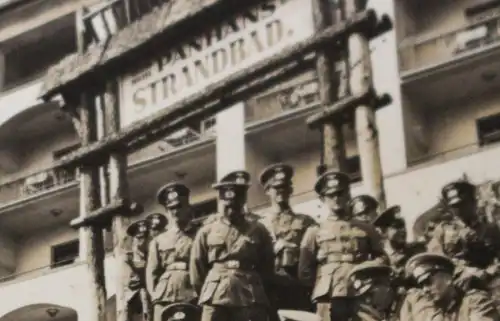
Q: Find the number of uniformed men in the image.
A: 13